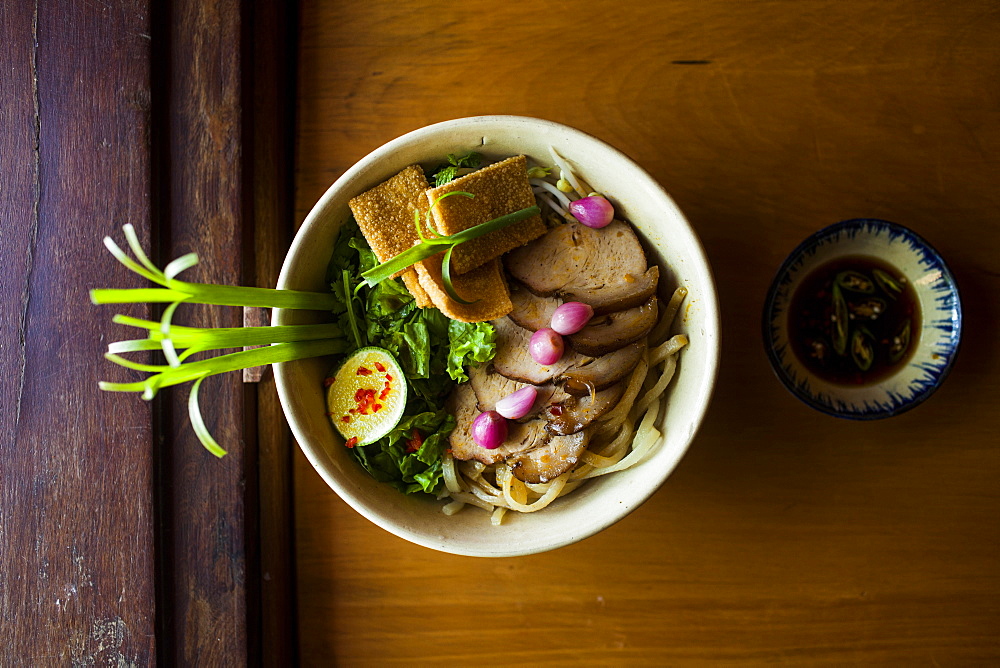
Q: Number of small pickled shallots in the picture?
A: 5